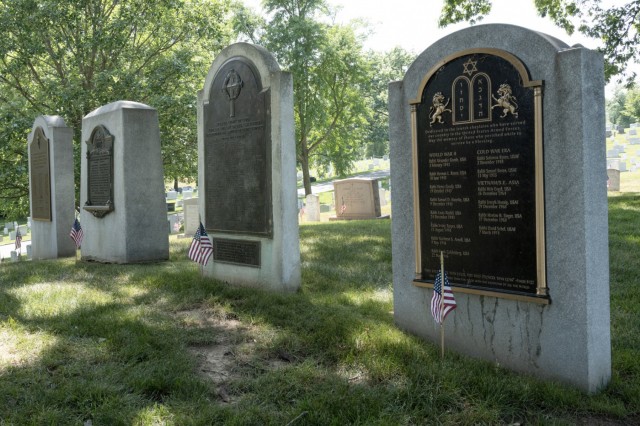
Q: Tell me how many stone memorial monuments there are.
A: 4